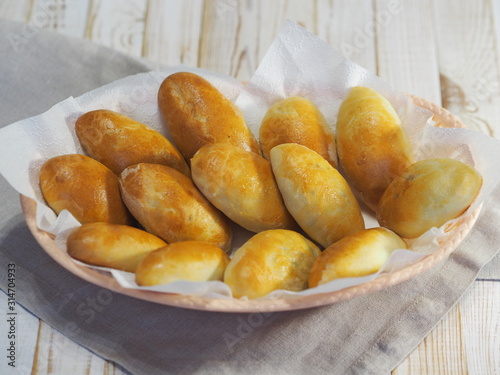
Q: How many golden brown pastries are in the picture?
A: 13